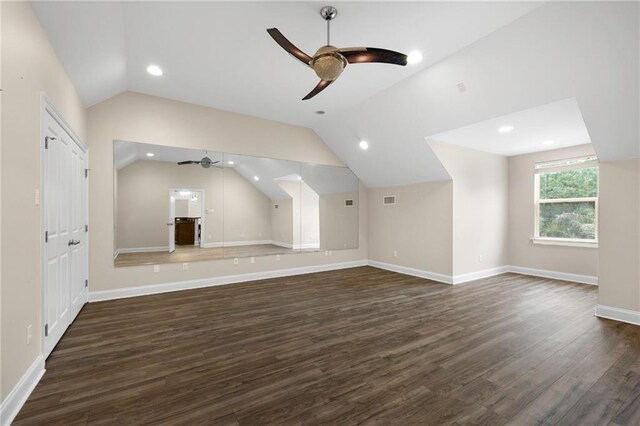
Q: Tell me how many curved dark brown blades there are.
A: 3